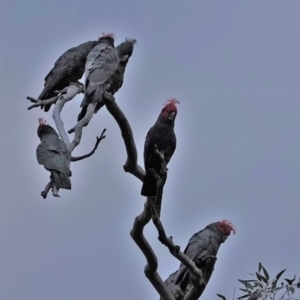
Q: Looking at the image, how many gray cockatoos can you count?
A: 6